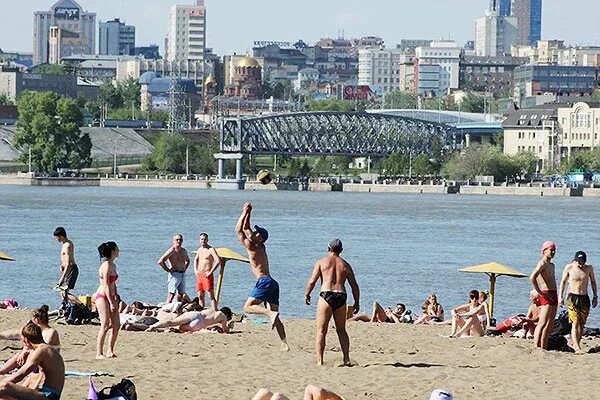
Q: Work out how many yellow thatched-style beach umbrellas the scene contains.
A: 3